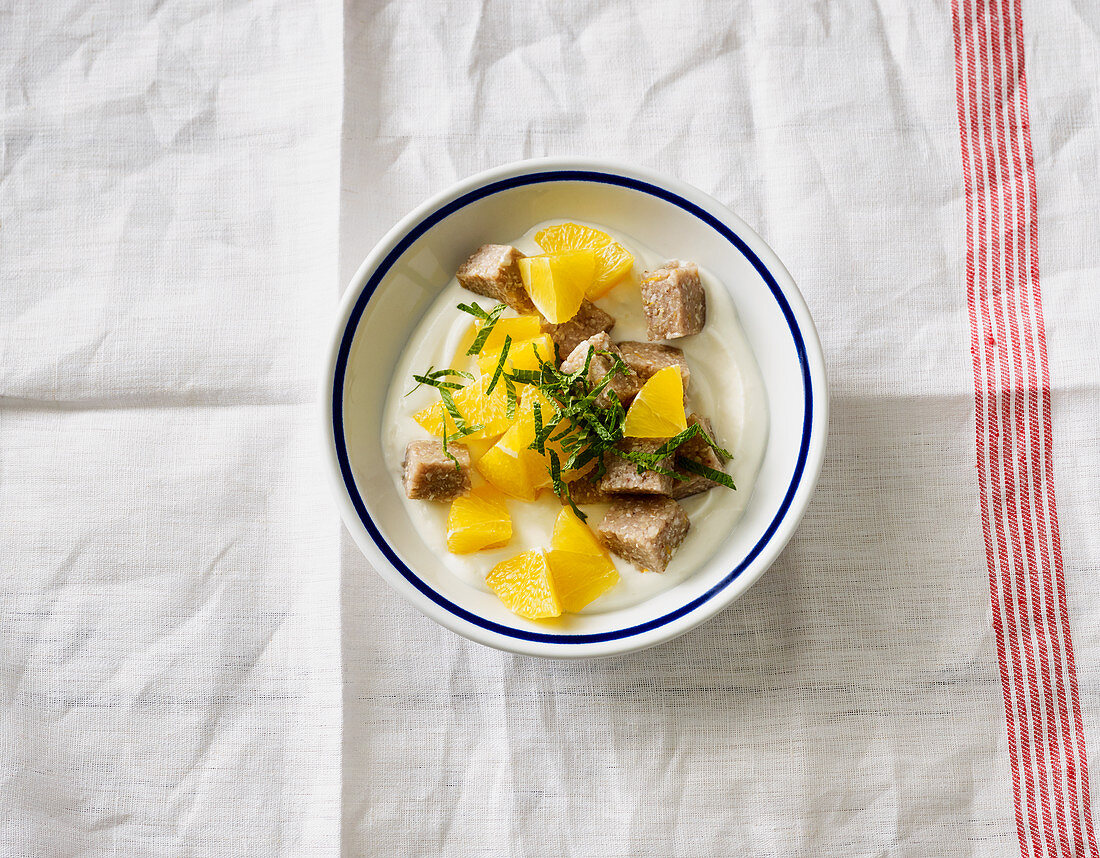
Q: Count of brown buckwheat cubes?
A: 10